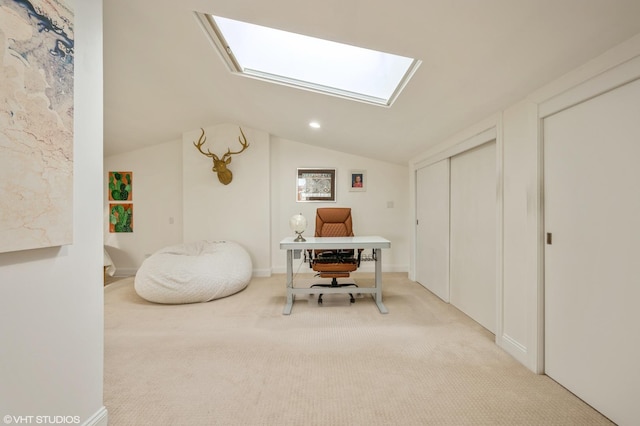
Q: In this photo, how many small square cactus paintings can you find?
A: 2